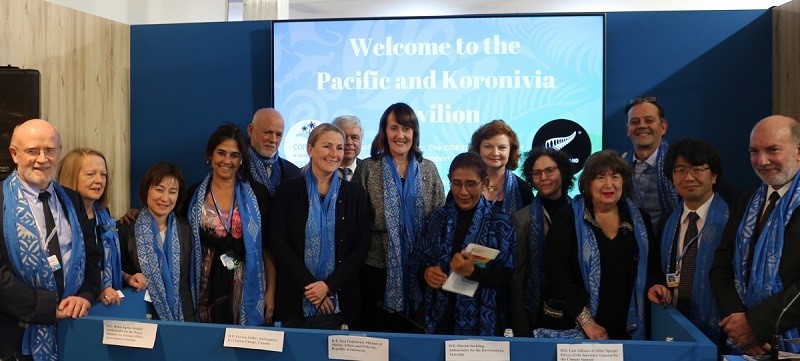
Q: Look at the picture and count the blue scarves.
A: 14